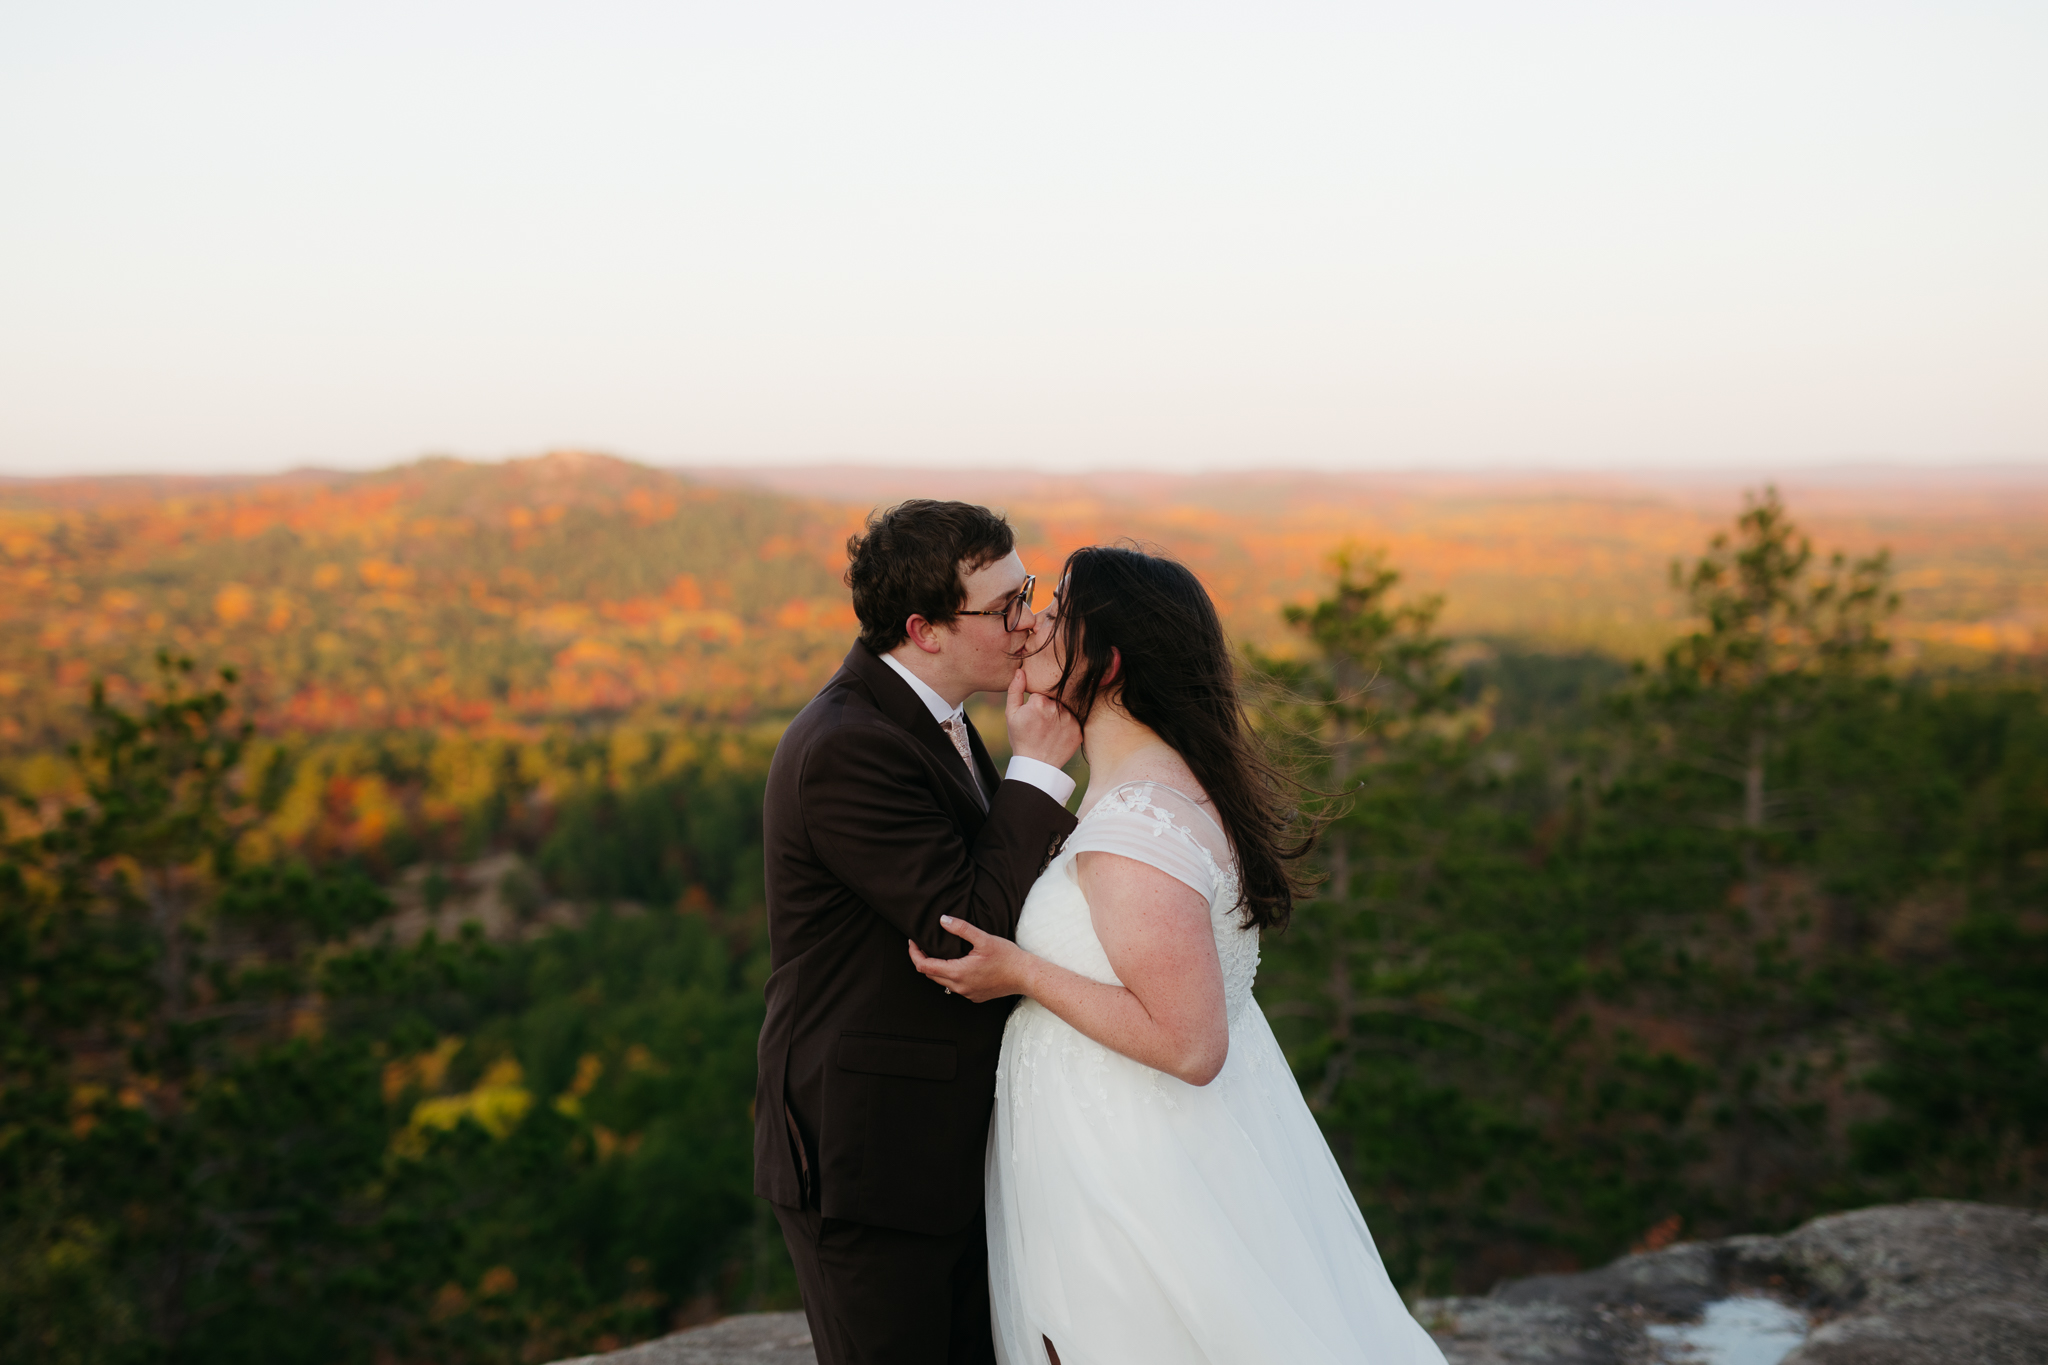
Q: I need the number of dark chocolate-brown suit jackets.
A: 1